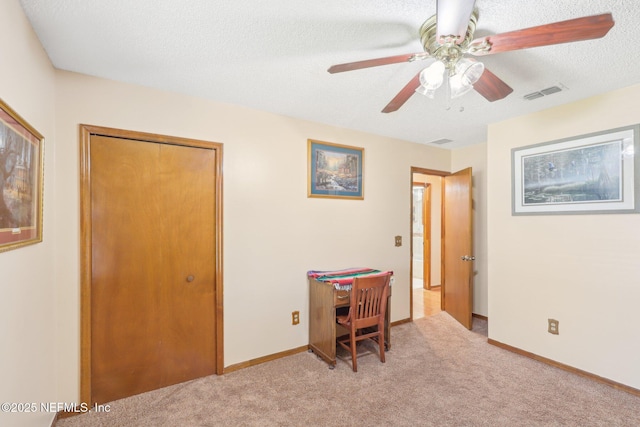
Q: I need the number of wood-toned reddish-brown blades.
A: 4